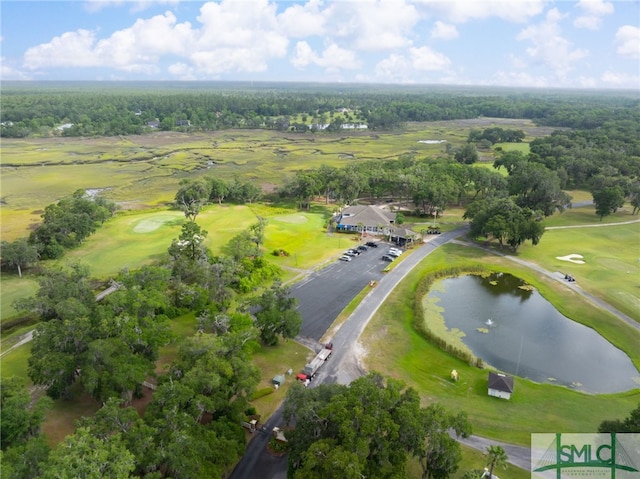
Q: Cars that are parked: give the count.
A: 8